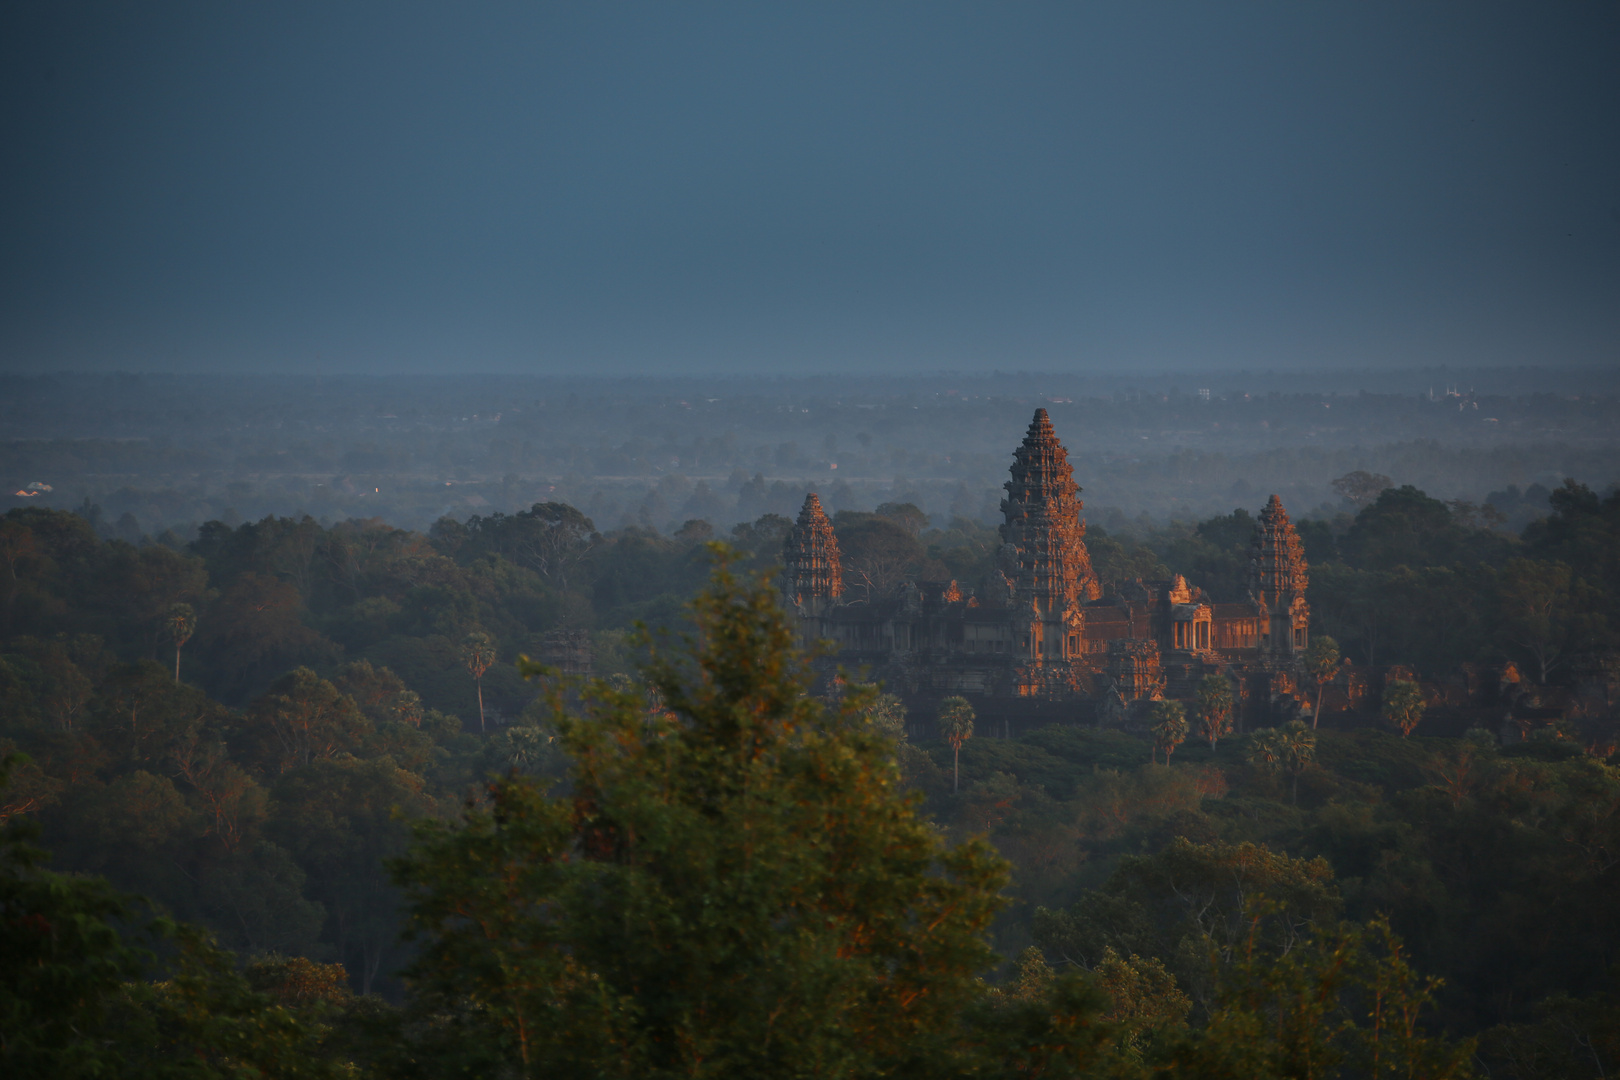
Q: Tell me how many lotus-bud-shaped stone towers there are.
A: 3